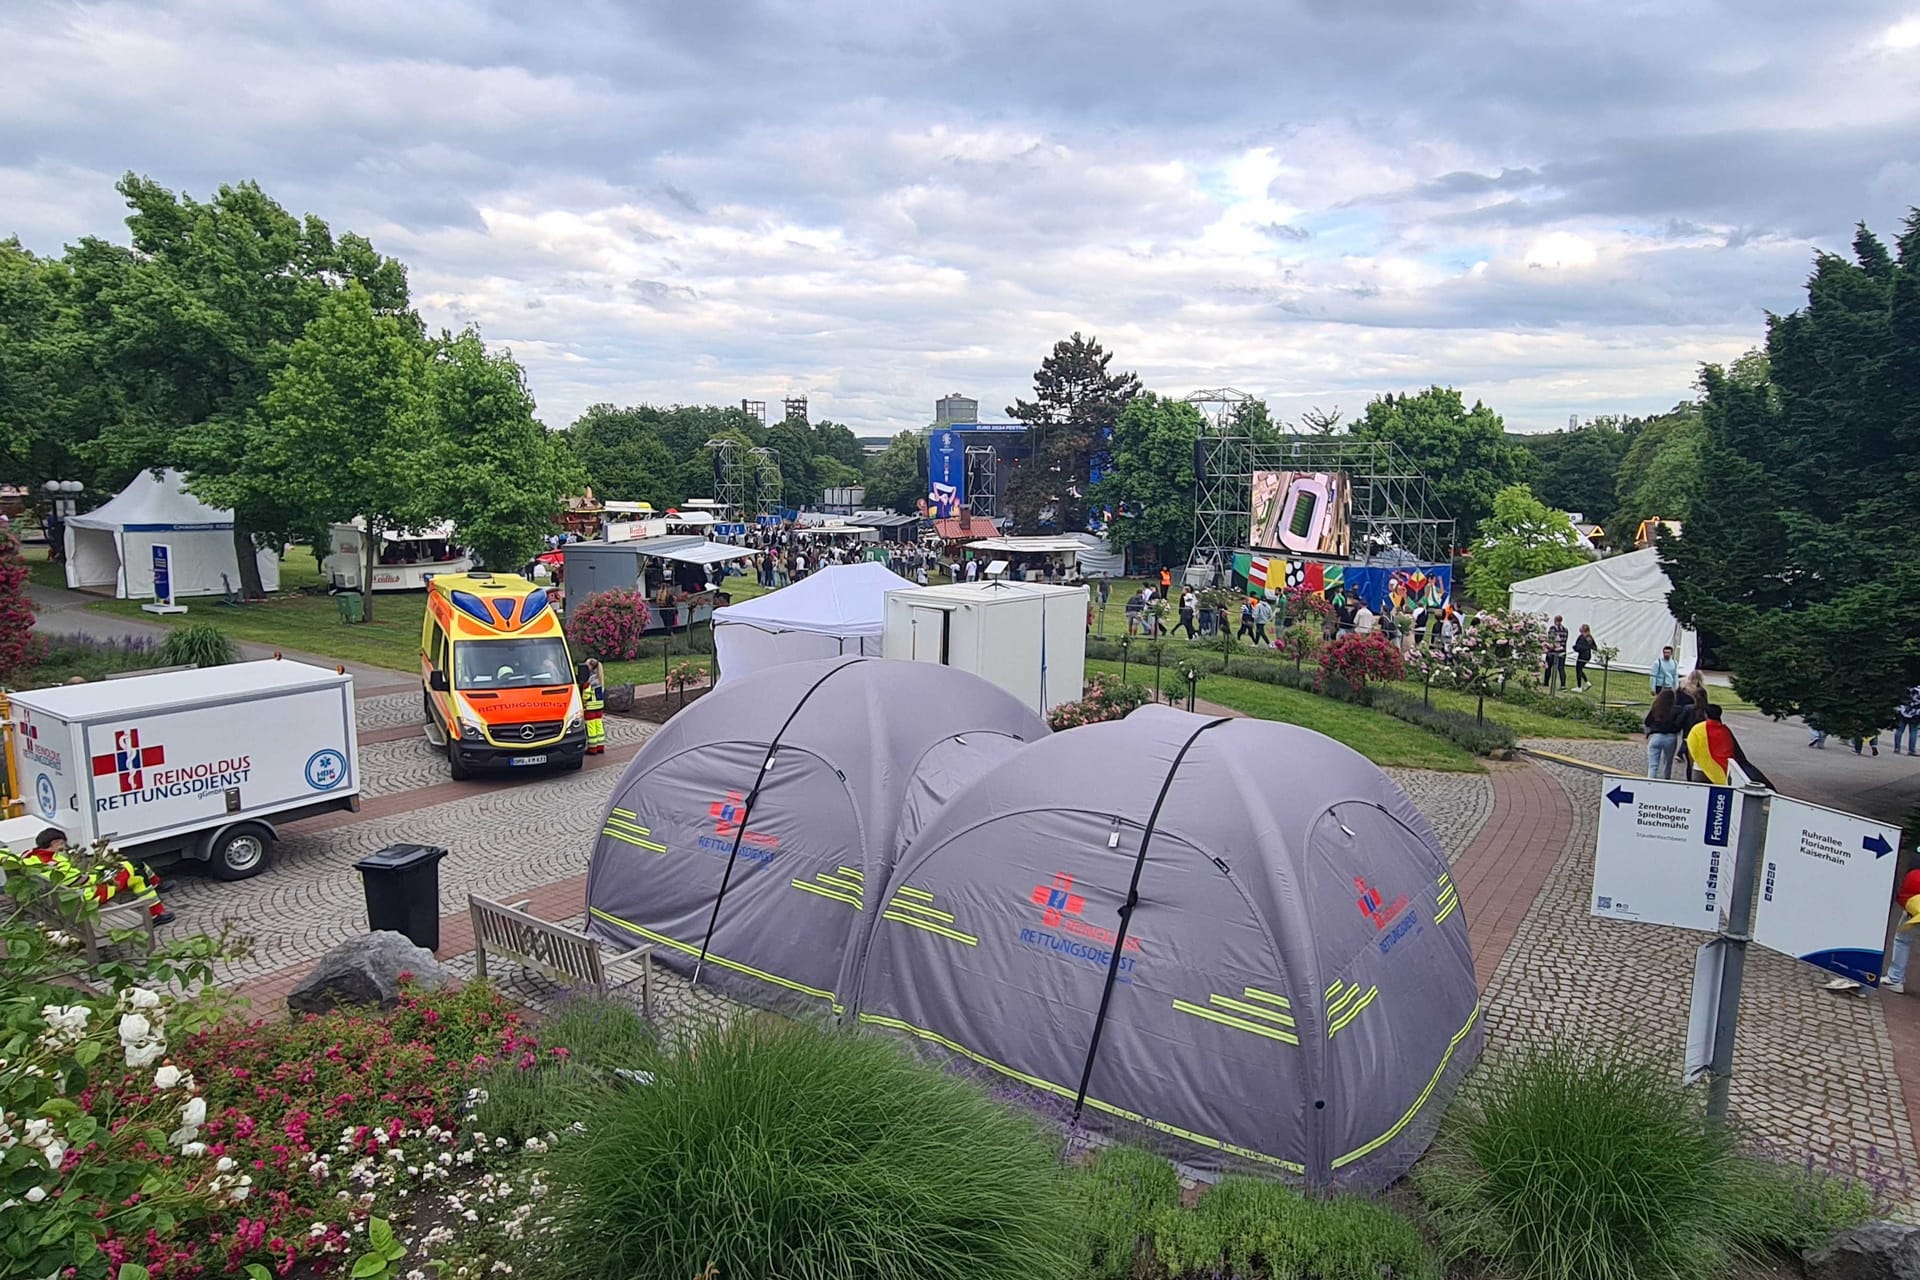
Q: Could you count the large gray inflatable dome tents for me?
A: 2